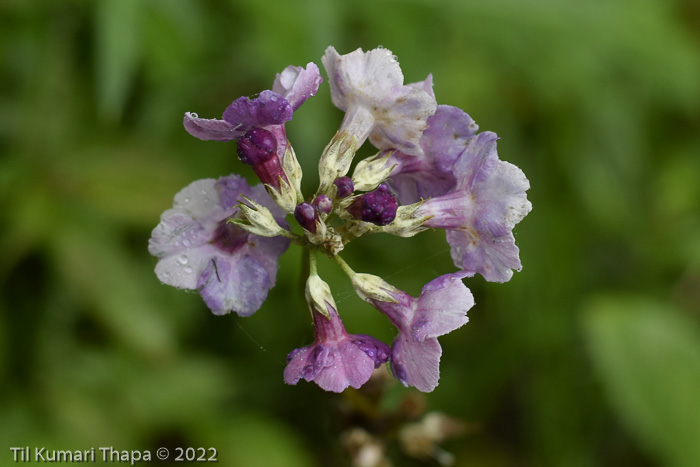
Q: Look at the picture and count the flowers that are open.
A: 7